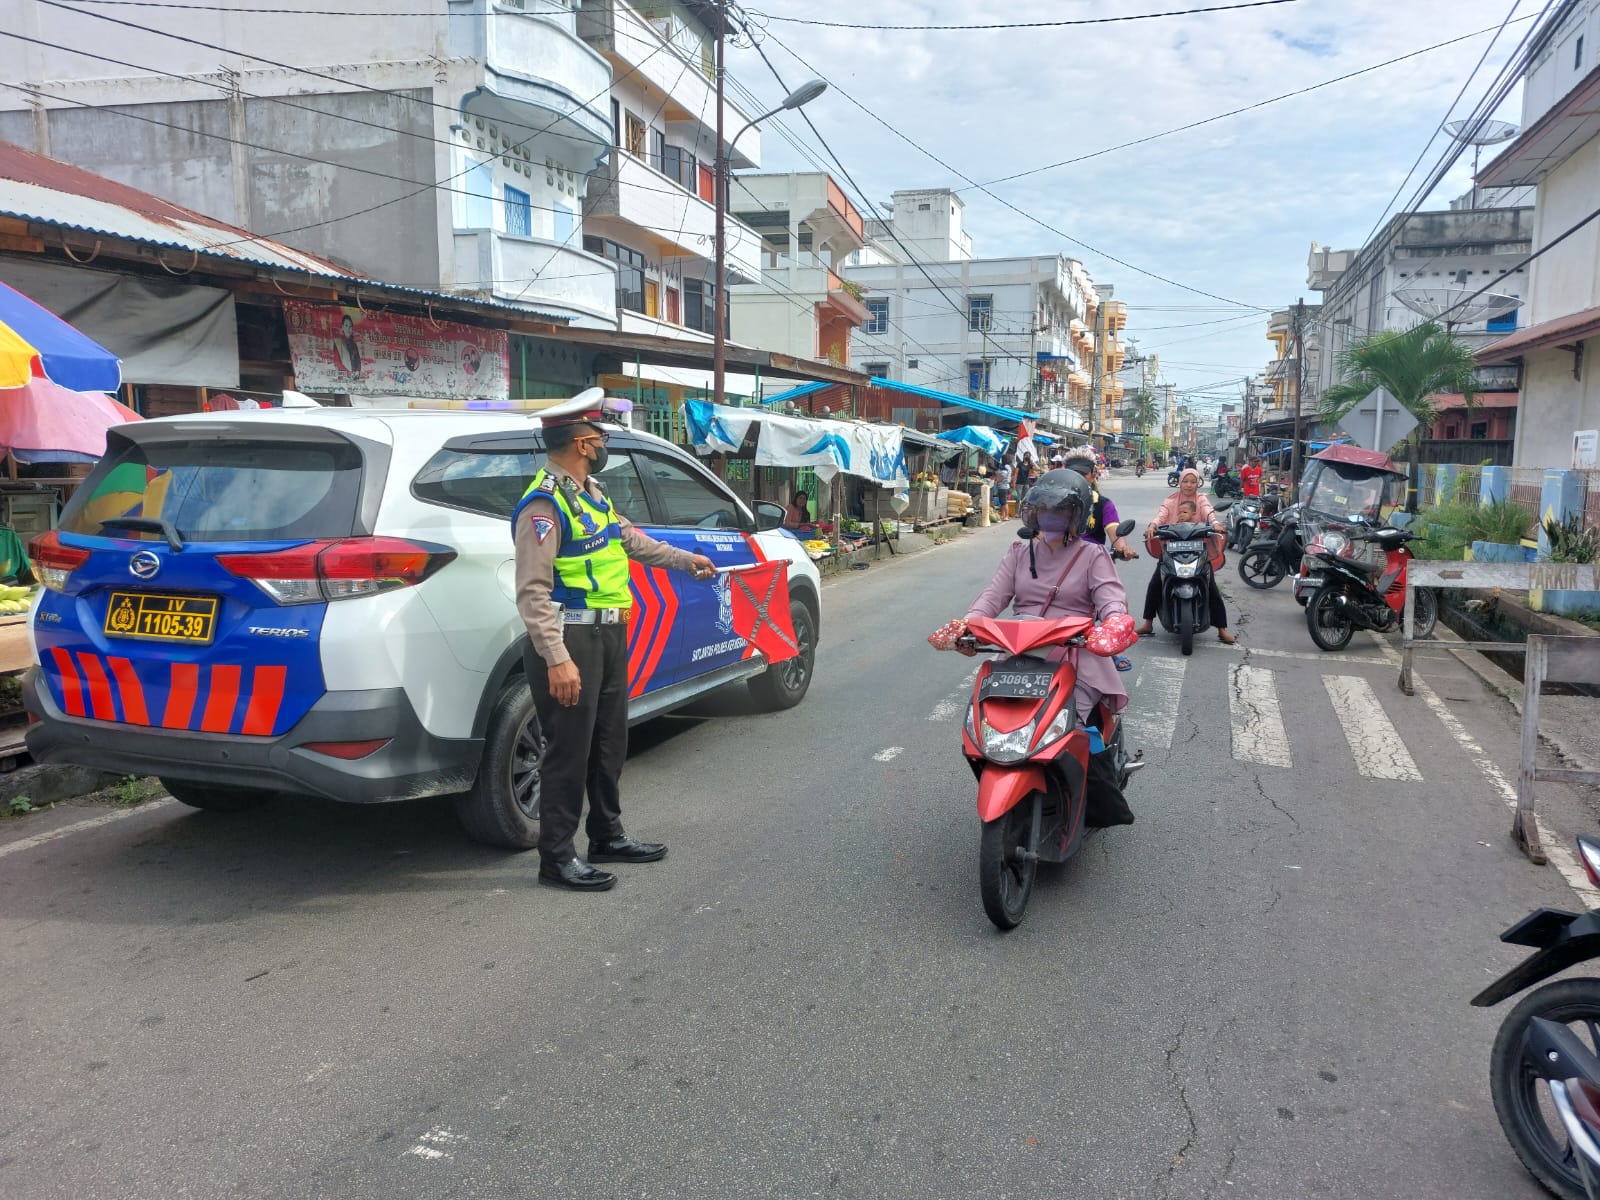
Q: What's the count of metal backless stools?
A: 0